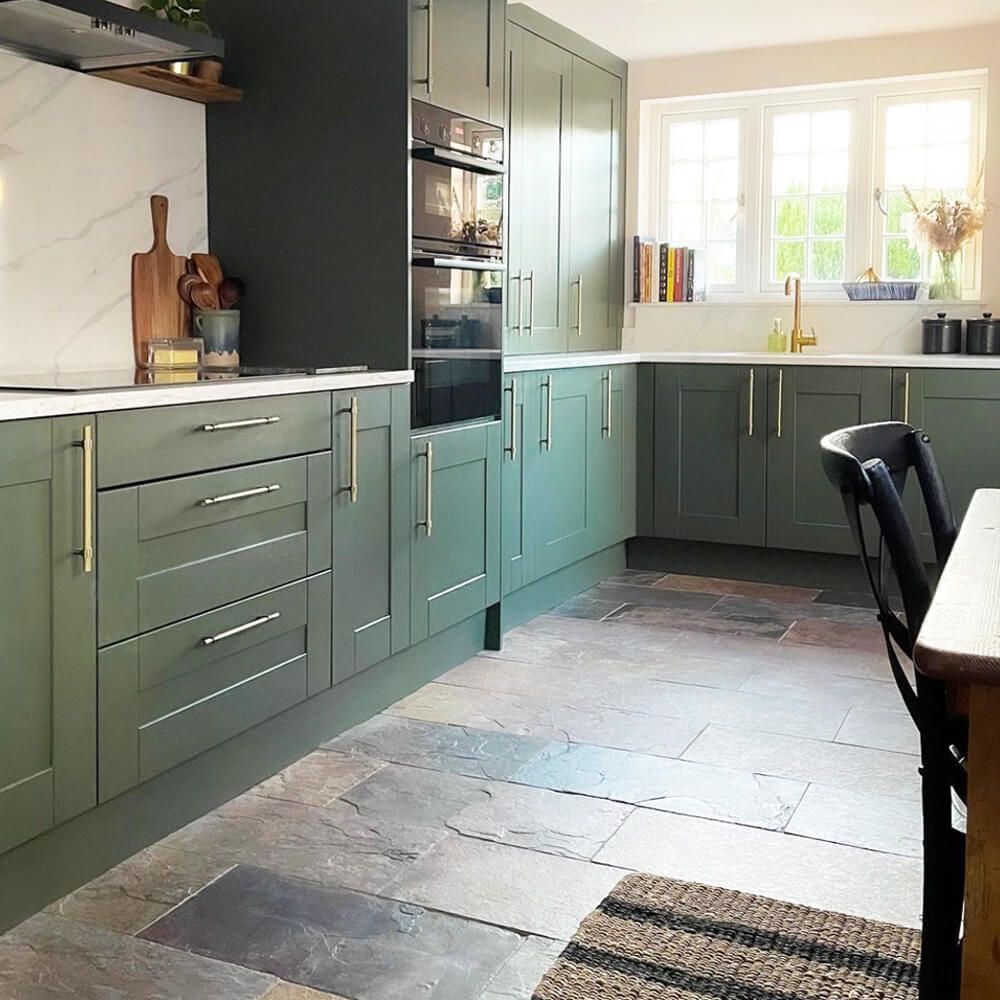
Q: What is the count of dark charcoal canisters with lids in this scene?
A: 2